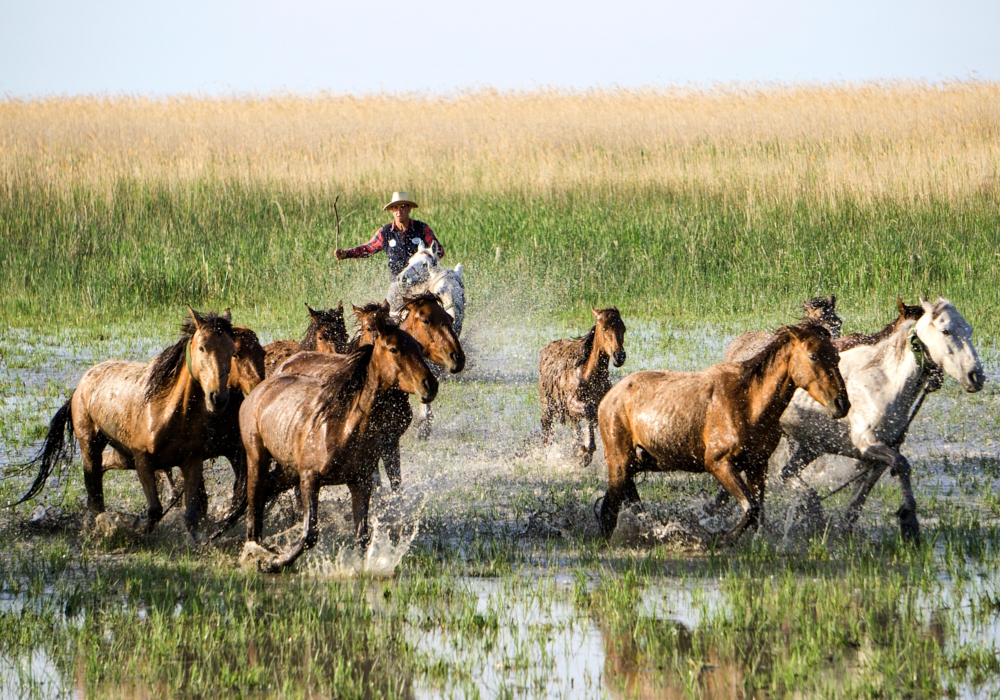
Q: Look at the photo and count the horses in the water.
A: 12